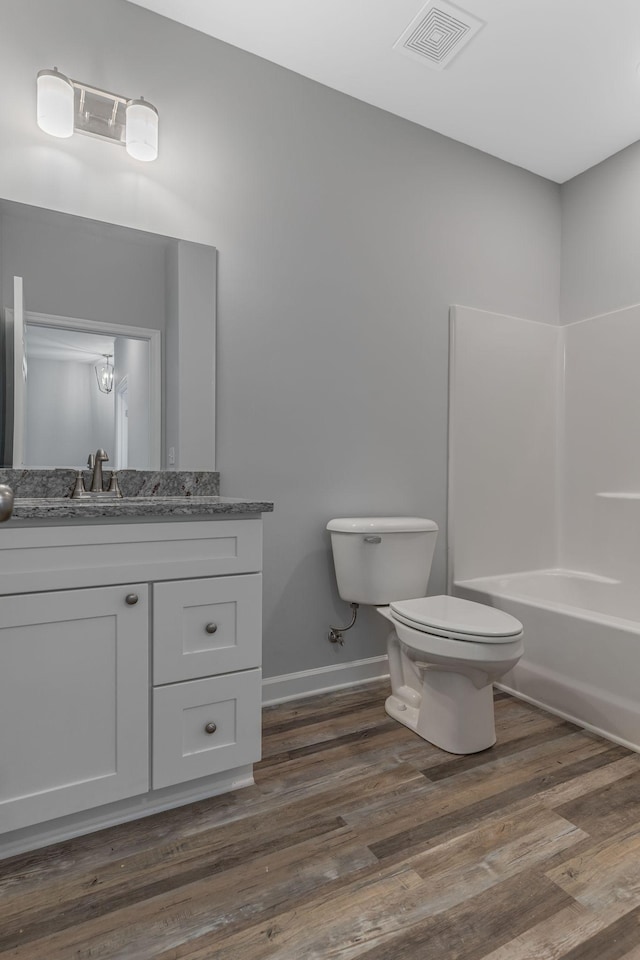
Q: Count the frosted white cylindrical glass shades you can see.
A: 2